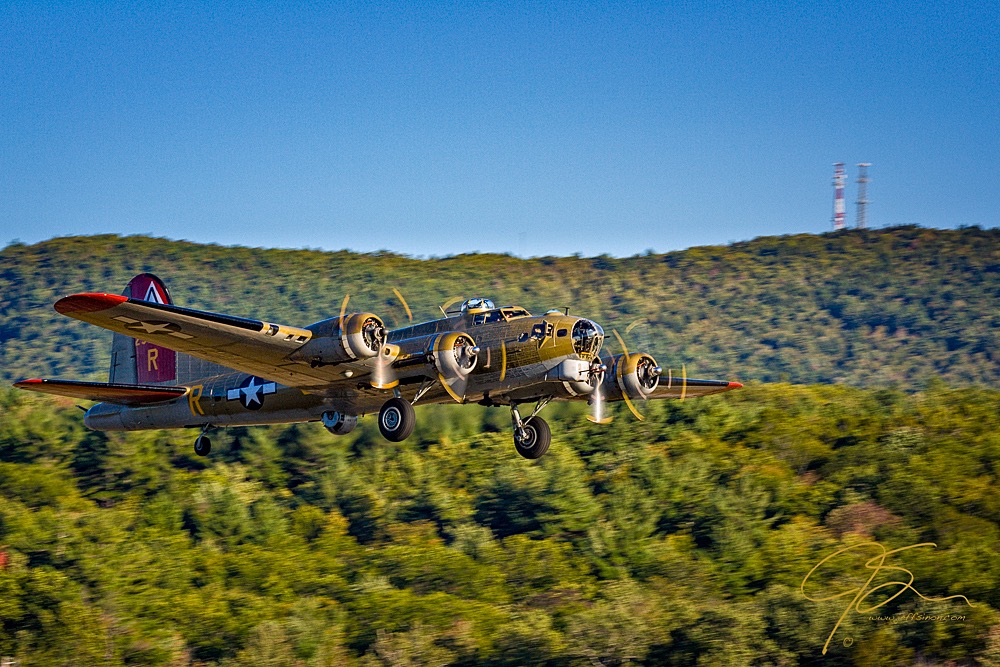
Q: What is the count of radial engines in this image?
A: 4